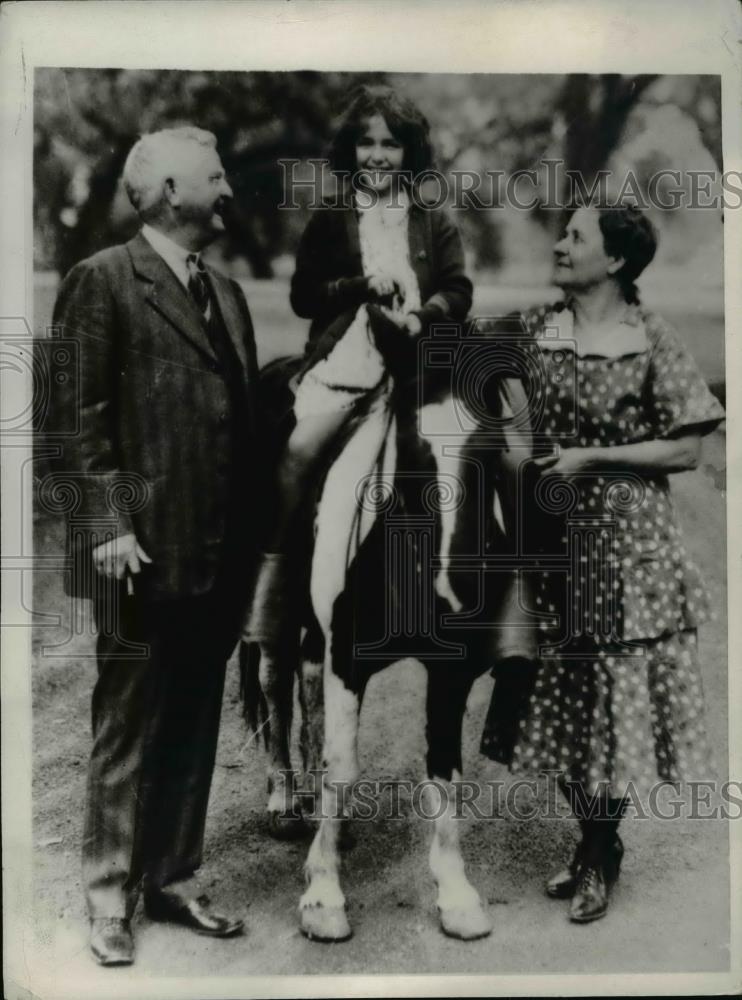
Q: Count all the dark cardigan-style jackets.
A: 1